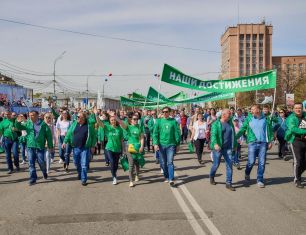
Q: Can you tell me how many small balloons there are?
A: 4